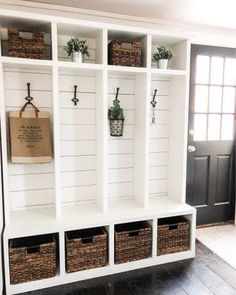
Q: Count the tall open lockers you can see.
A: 4